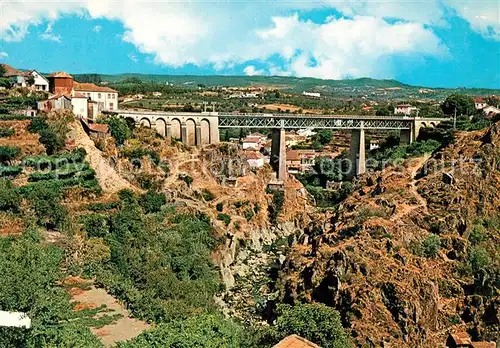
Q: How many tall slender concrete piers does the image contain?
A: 2